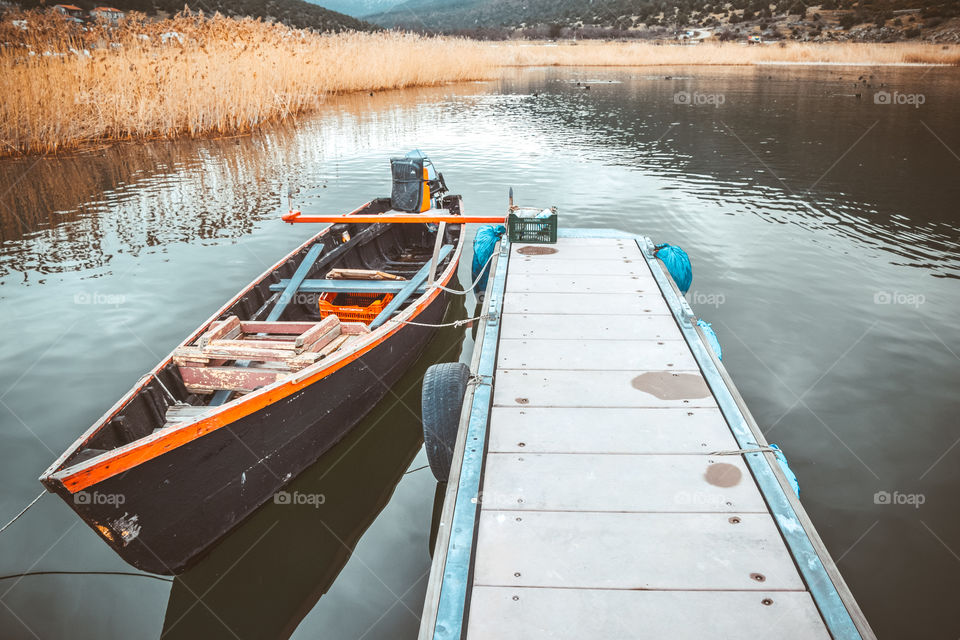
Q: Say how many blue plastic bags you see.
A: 4